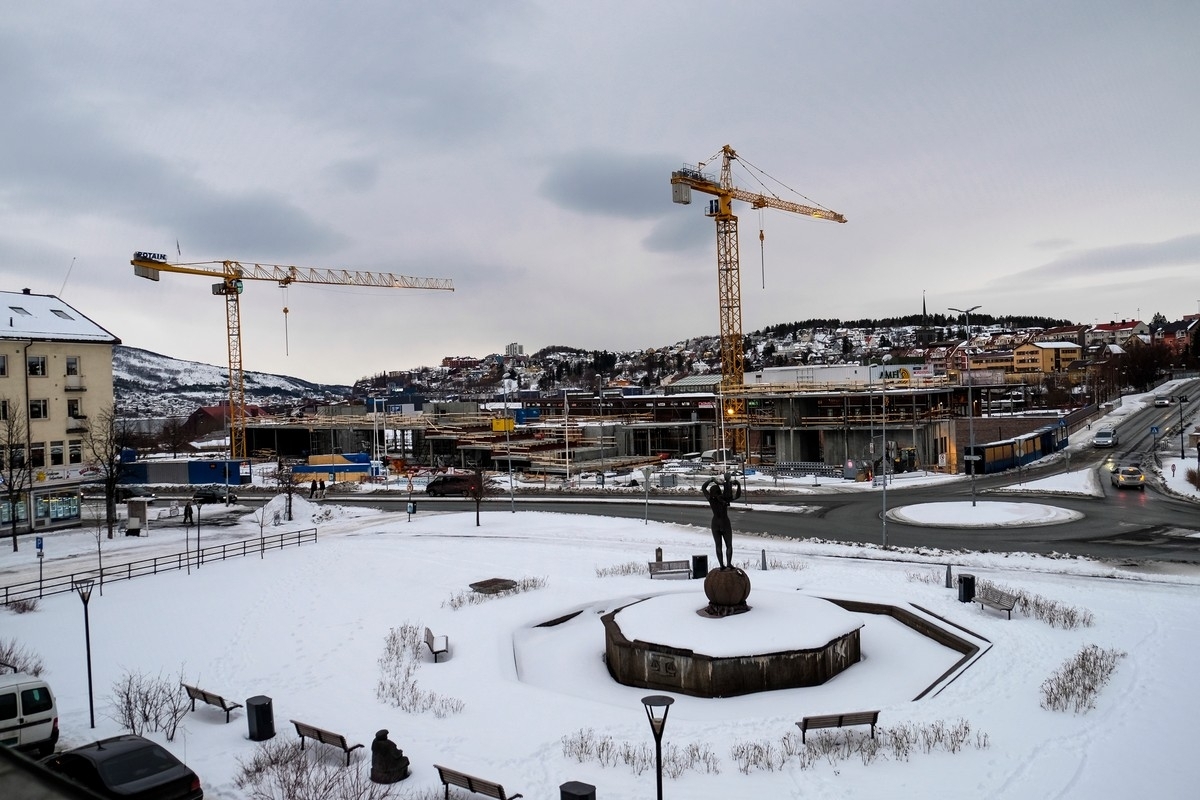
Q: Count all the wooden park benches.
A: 7